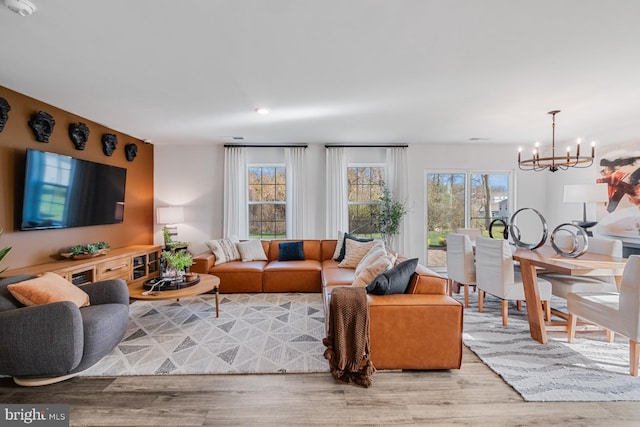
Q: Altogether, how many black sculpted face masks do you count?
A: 5